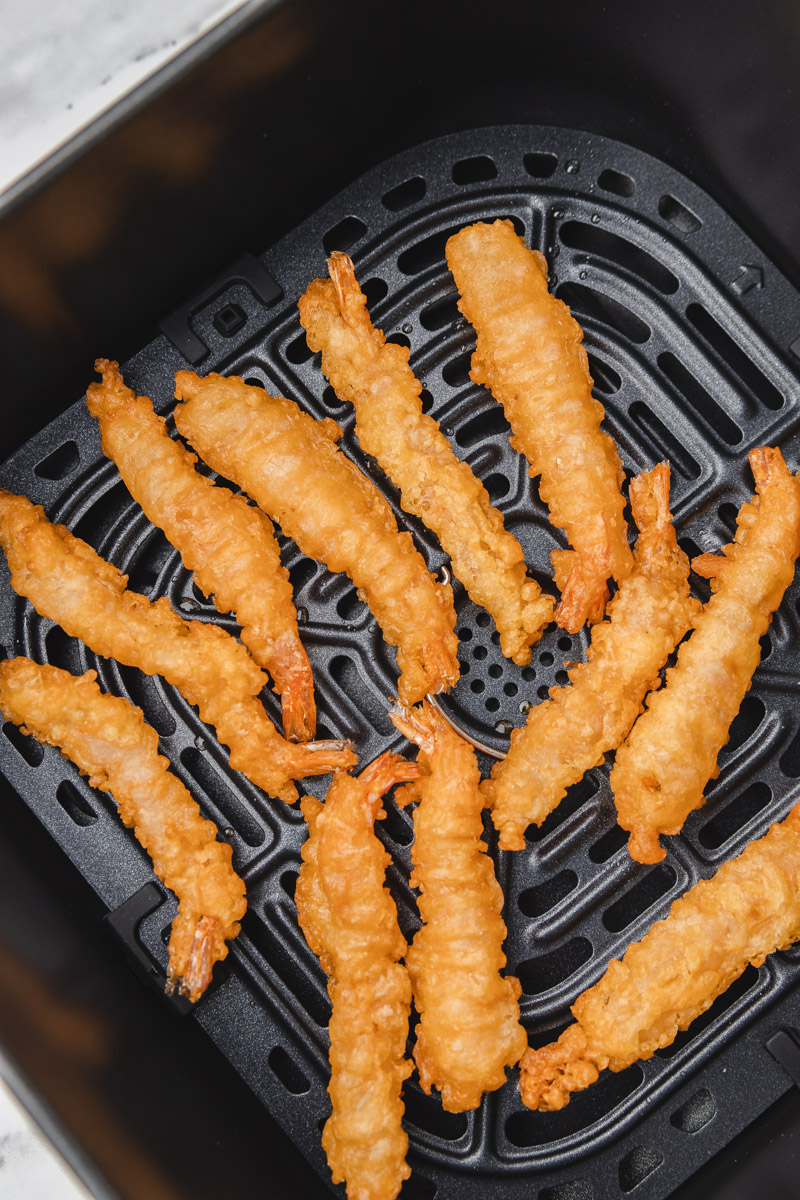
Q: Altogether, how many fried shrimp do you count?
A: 11